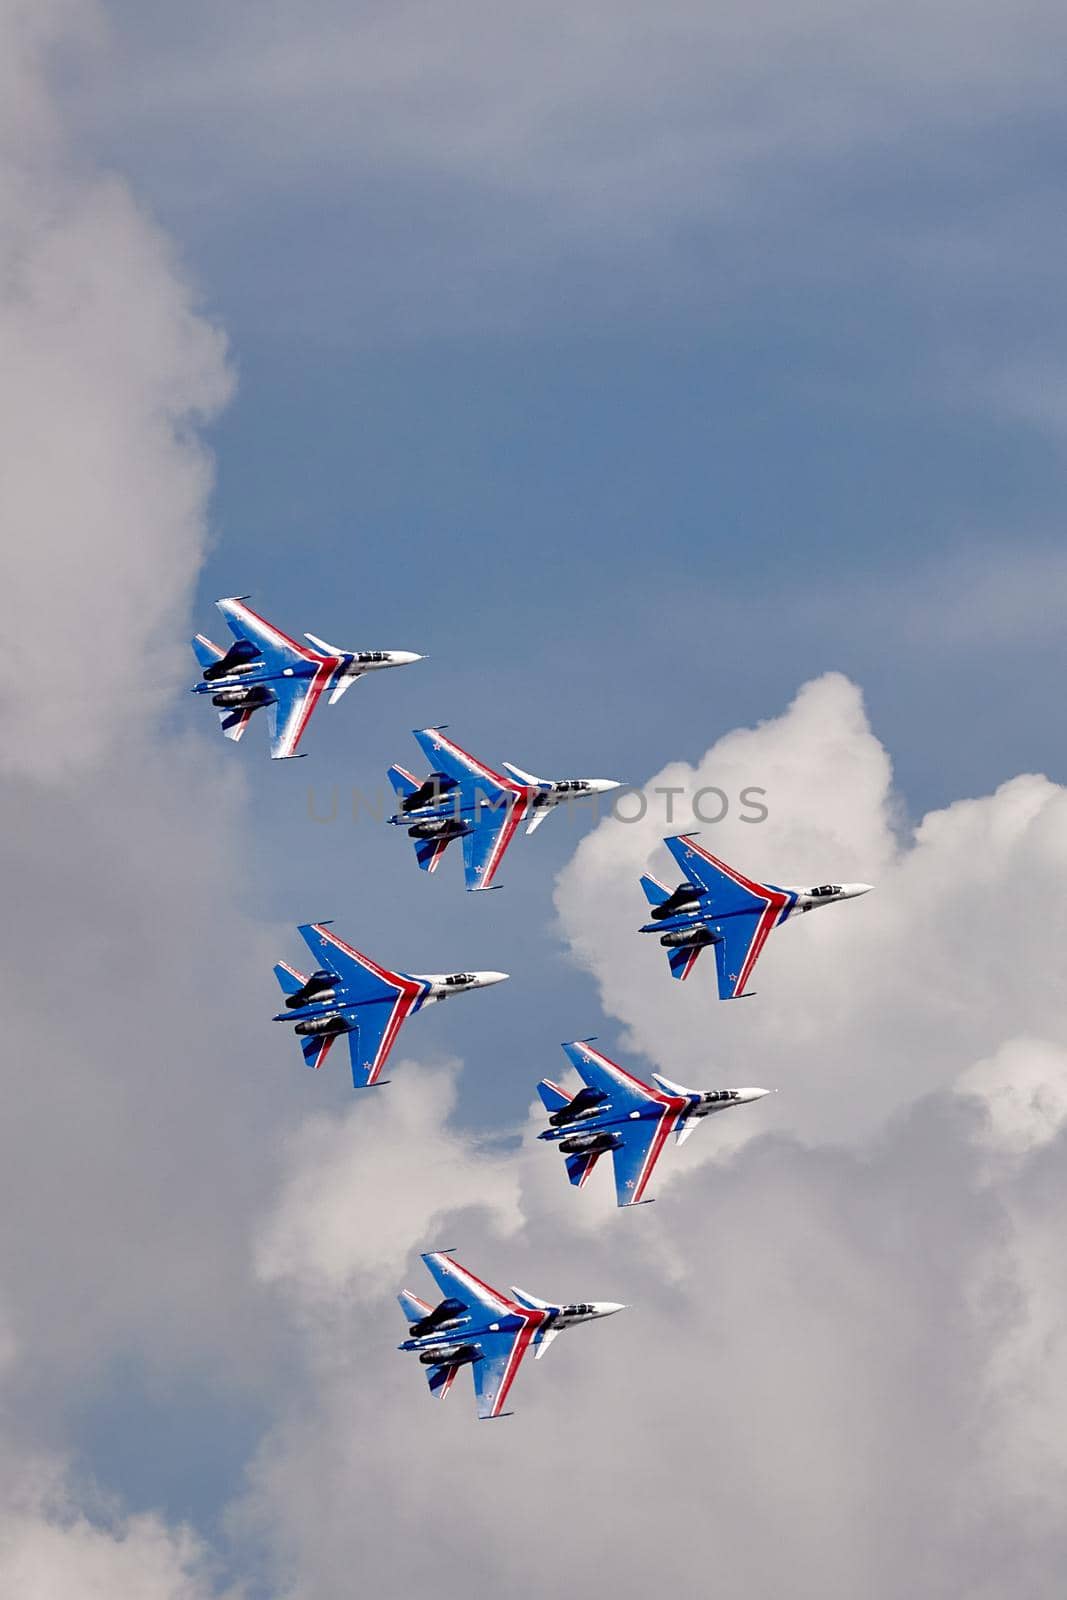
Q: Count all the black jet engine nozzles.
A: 12